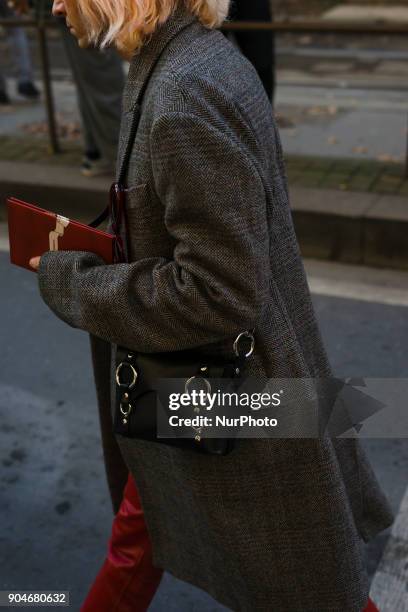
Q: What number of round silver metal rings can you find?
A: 5